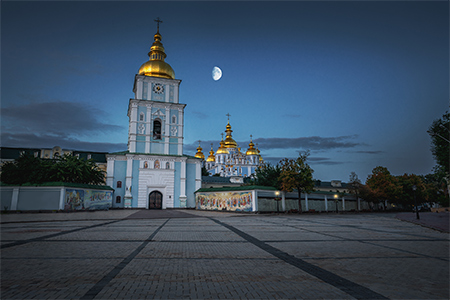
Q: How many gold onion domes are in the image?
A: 7